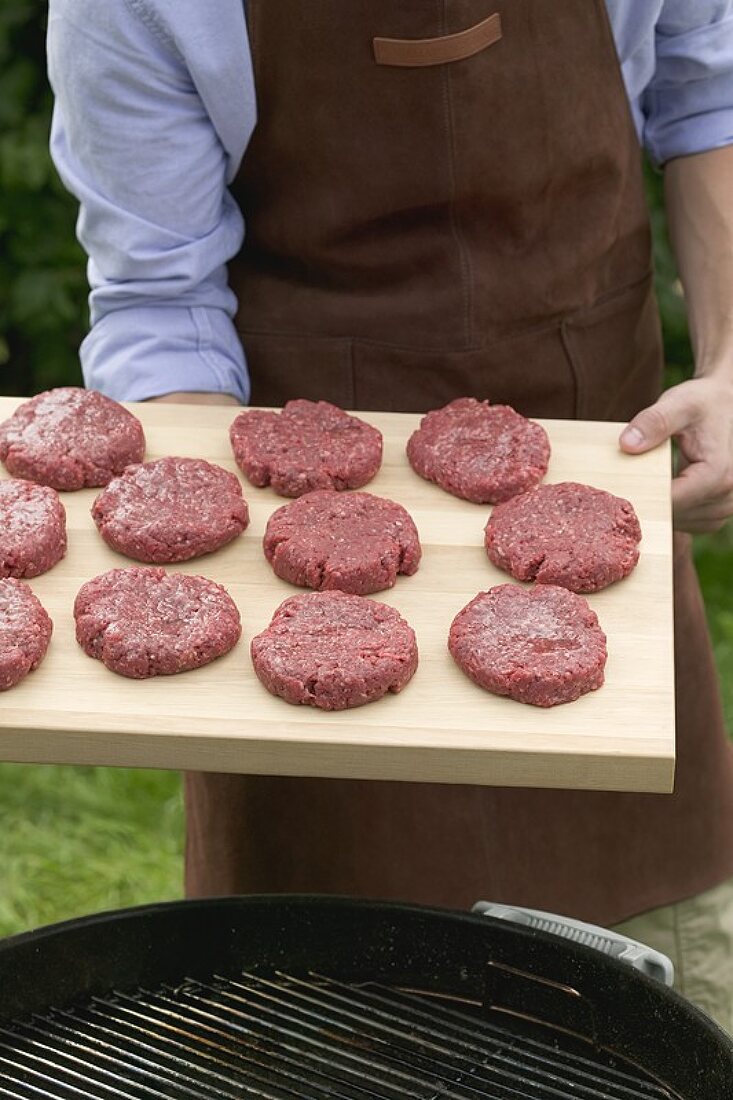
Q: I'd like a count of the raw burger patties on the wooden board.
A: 11